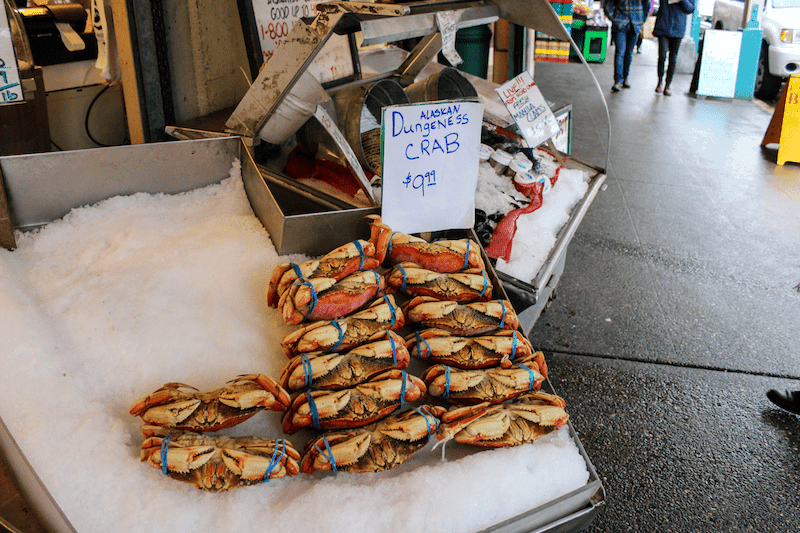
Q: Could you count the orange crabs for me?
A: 14